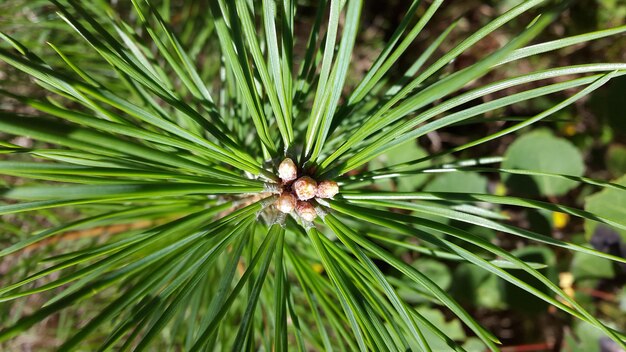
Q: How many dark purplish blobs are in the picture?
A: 1